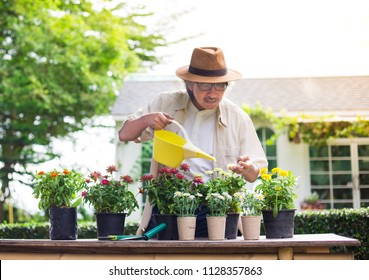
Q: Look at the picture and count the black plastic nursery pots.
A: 5